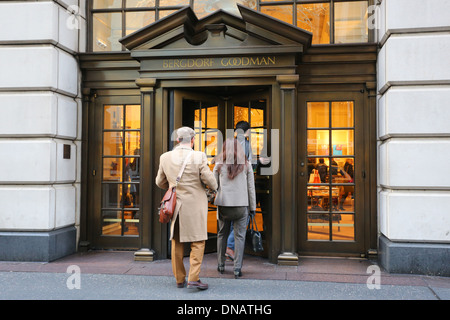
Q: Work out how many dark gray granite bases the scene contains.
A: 2